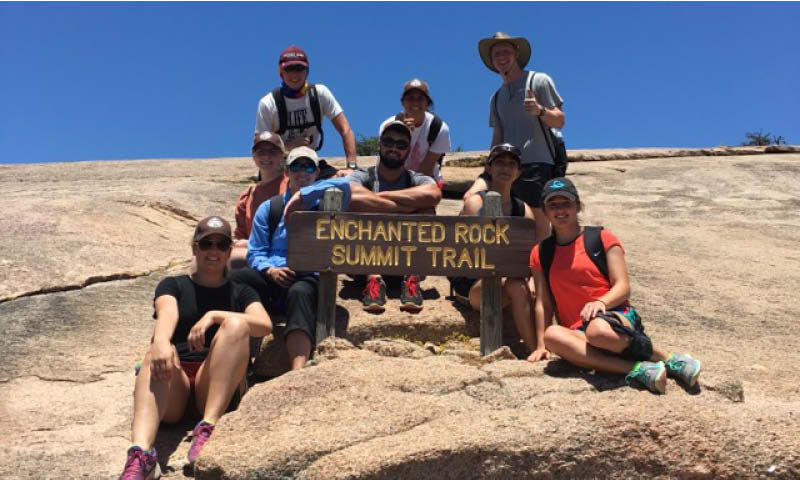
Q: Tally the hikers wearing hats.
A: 9